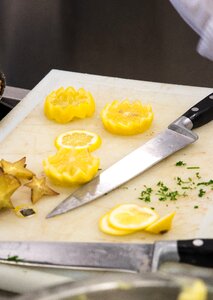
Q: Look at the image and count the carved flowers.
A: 3